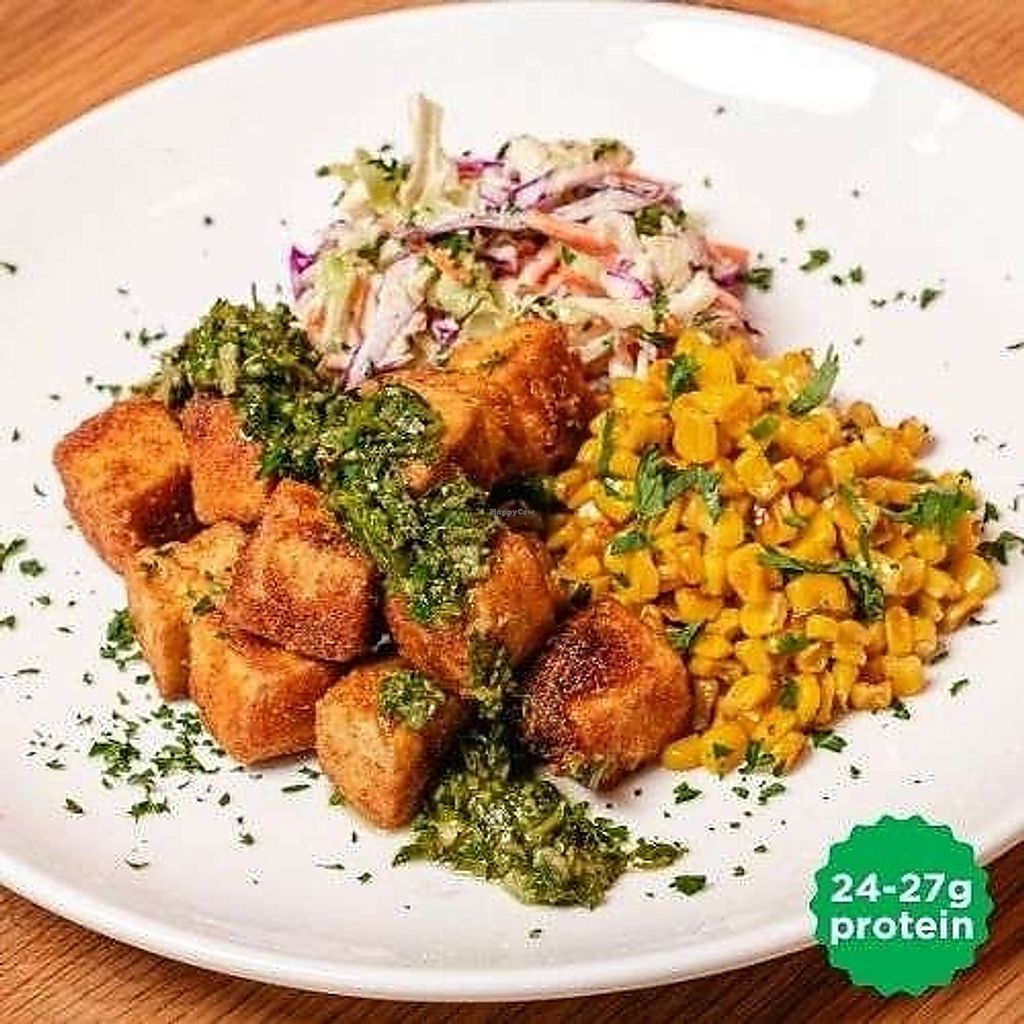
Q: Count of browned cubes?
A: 10